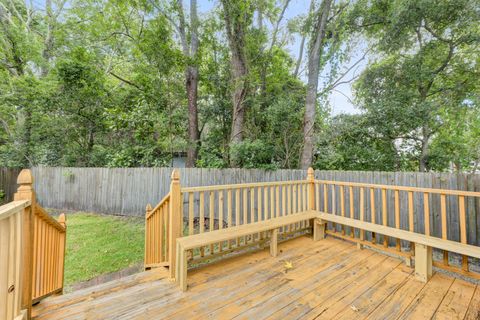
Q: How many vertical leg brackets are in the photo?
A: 4